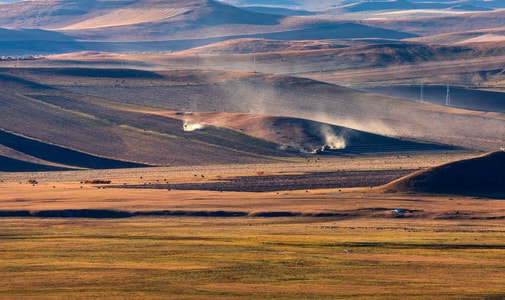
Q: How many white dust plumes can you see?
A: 2